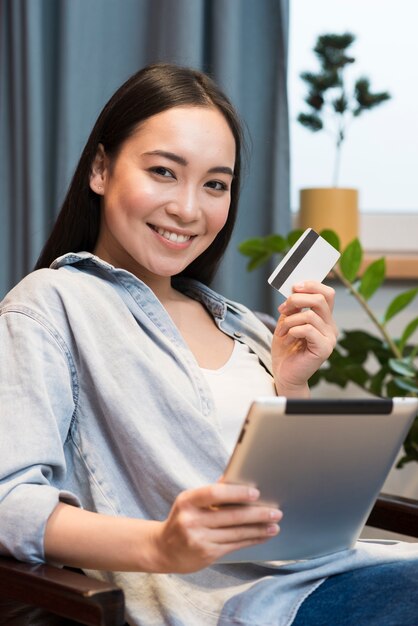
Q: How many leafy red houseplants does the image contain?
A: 0